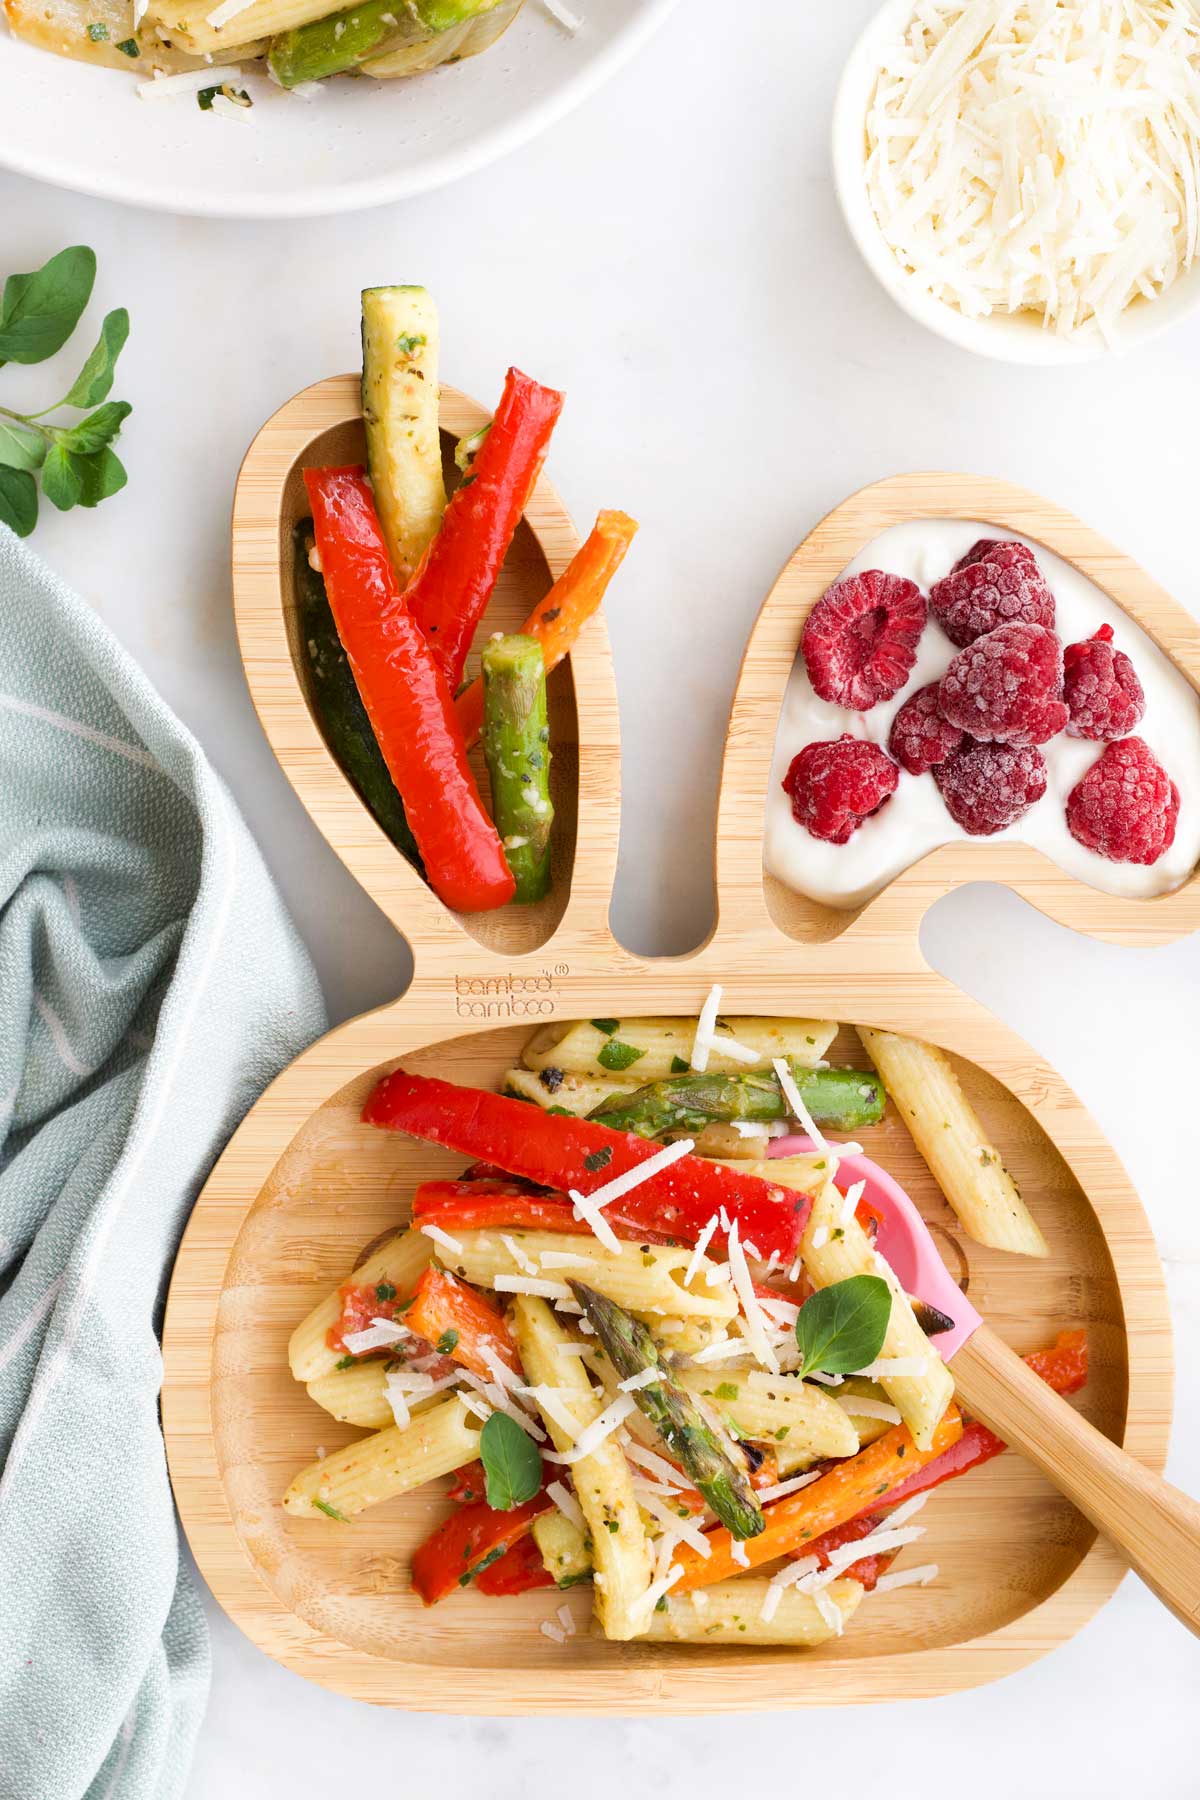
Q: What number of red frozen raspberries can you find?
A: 8